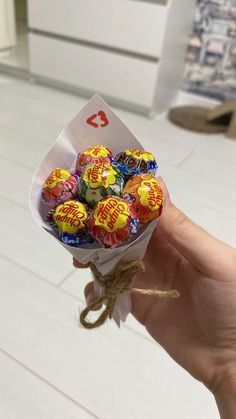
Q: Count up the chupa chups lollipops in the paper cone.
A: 7